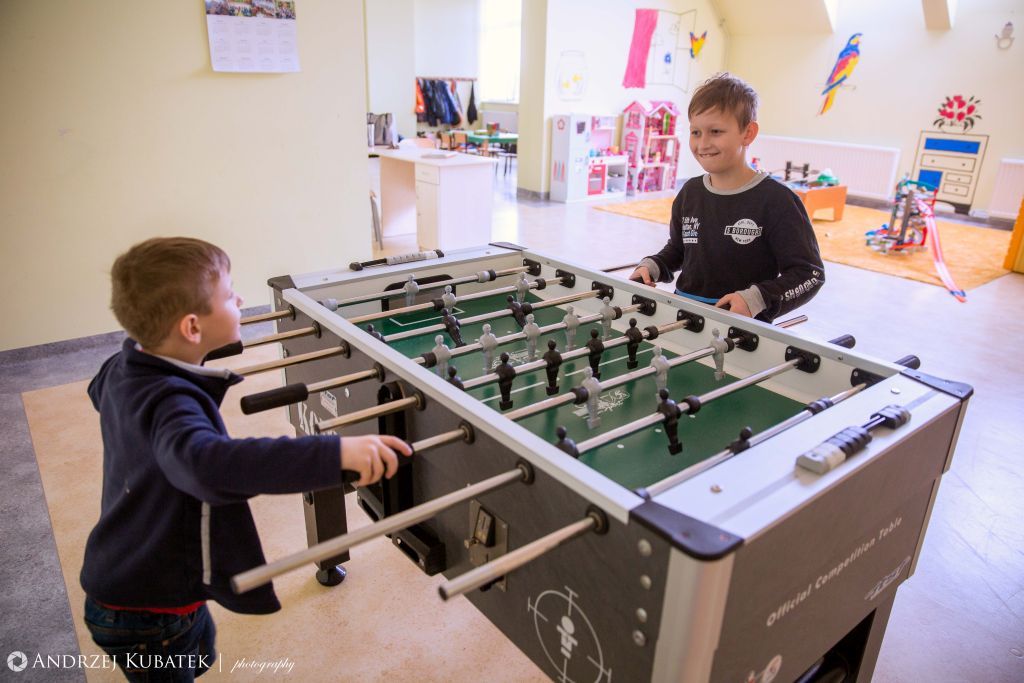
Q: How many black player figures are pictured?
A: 11